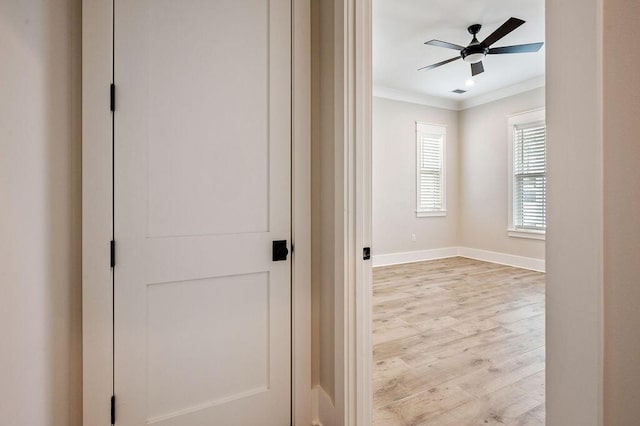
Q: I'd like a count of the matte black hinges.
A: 3